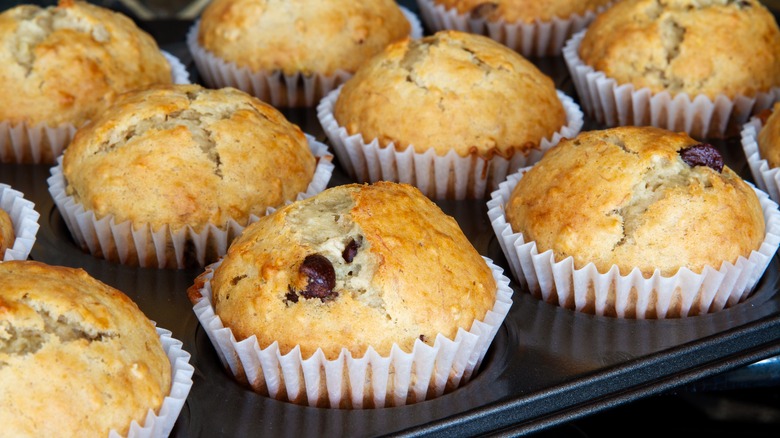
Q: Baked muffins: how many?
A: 11